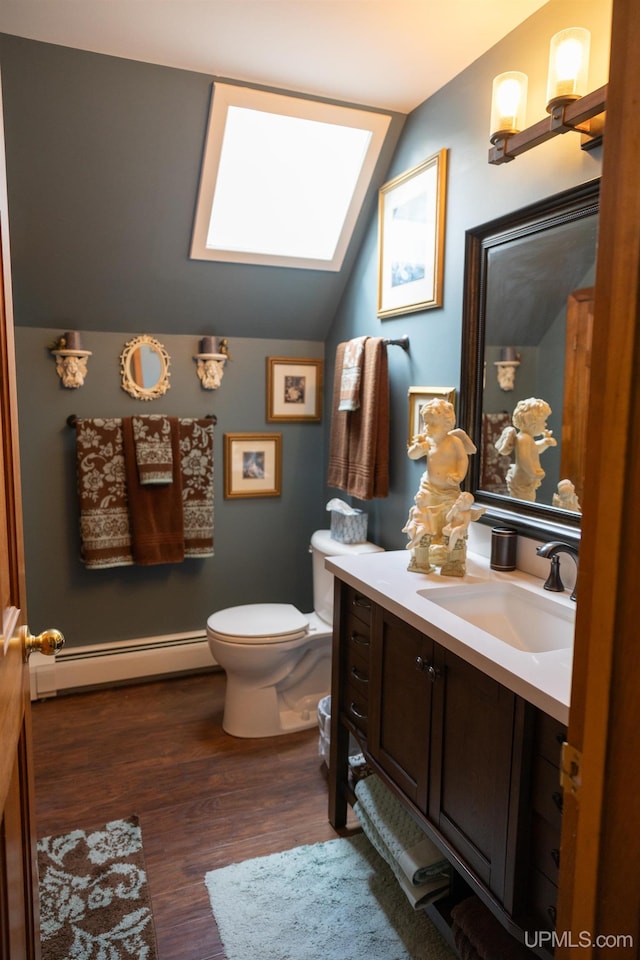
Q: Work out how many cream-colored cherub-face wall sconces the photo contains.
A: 2